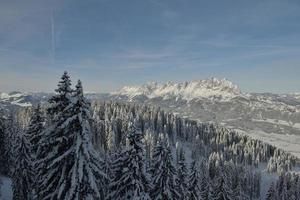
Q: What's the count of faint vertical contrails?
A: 1